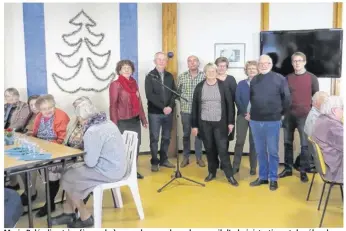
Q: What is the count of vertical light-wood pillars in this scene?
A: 3